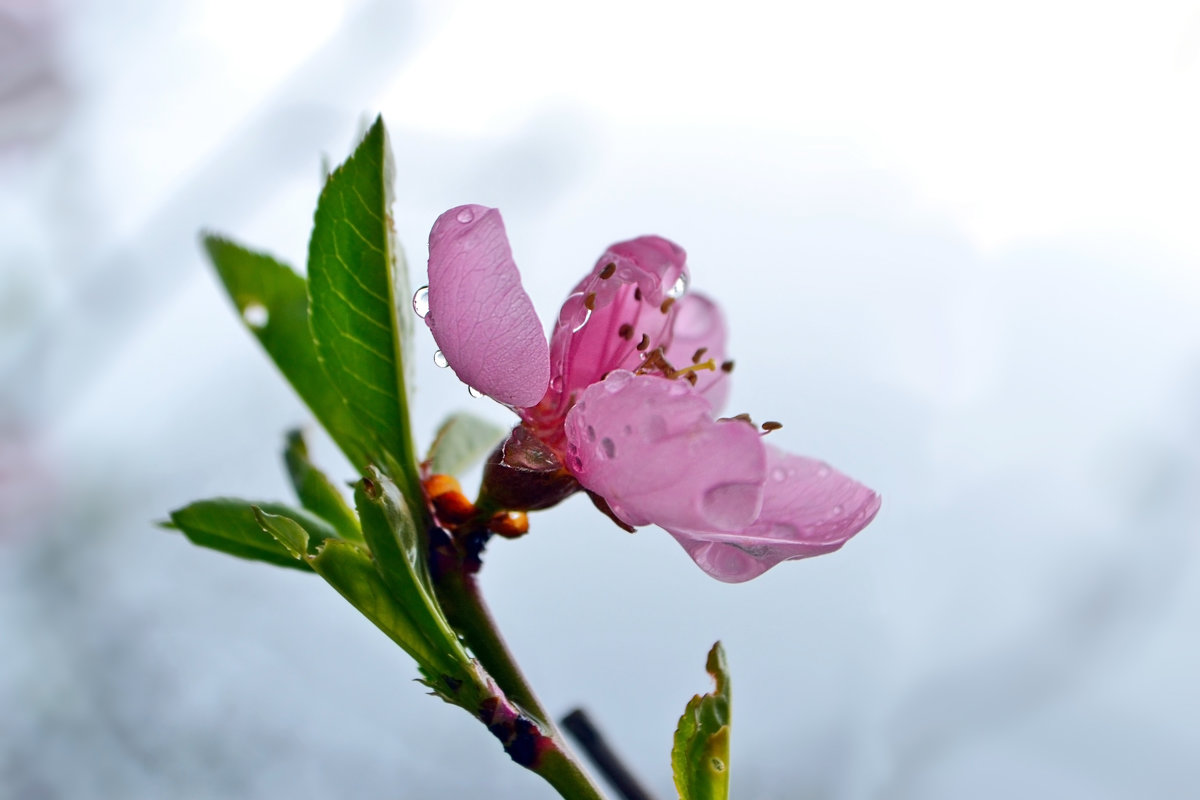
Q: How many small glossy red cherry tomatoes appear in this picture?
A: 0